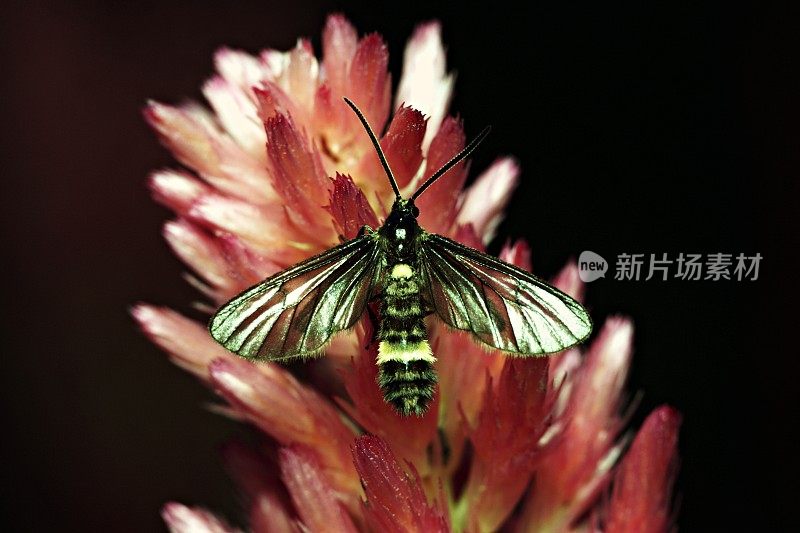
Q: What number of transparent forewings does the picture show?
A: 2